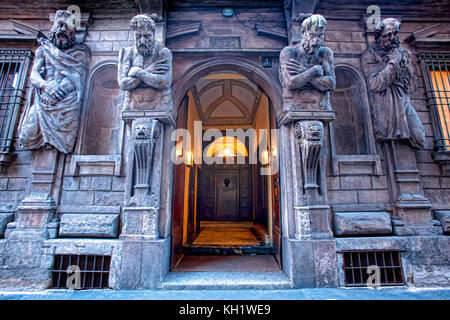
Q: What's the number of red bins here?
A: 0